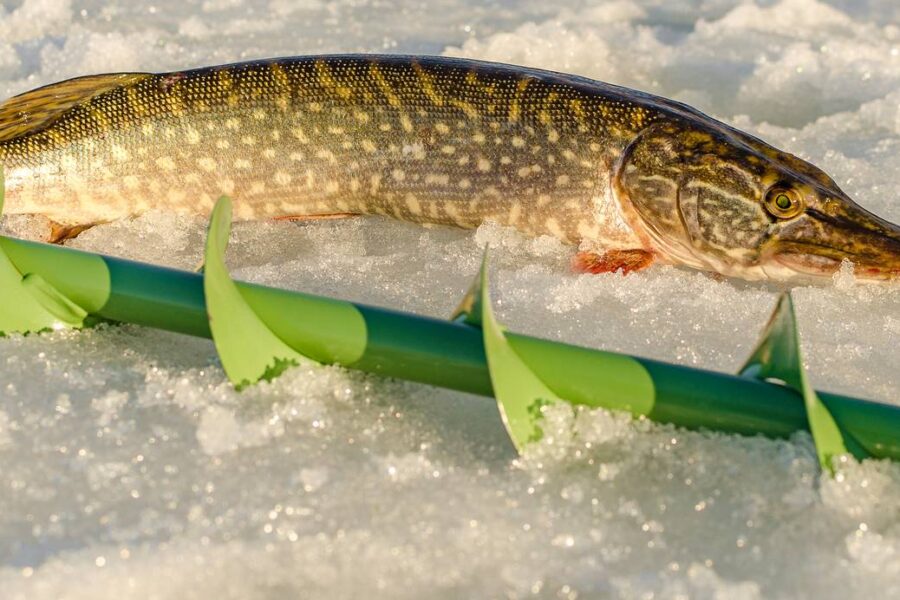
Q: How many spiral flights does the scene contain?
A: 4